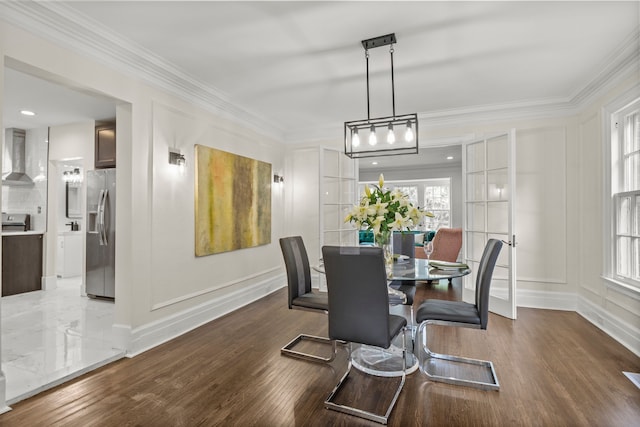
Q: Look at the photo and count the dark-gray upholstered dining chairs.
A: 4